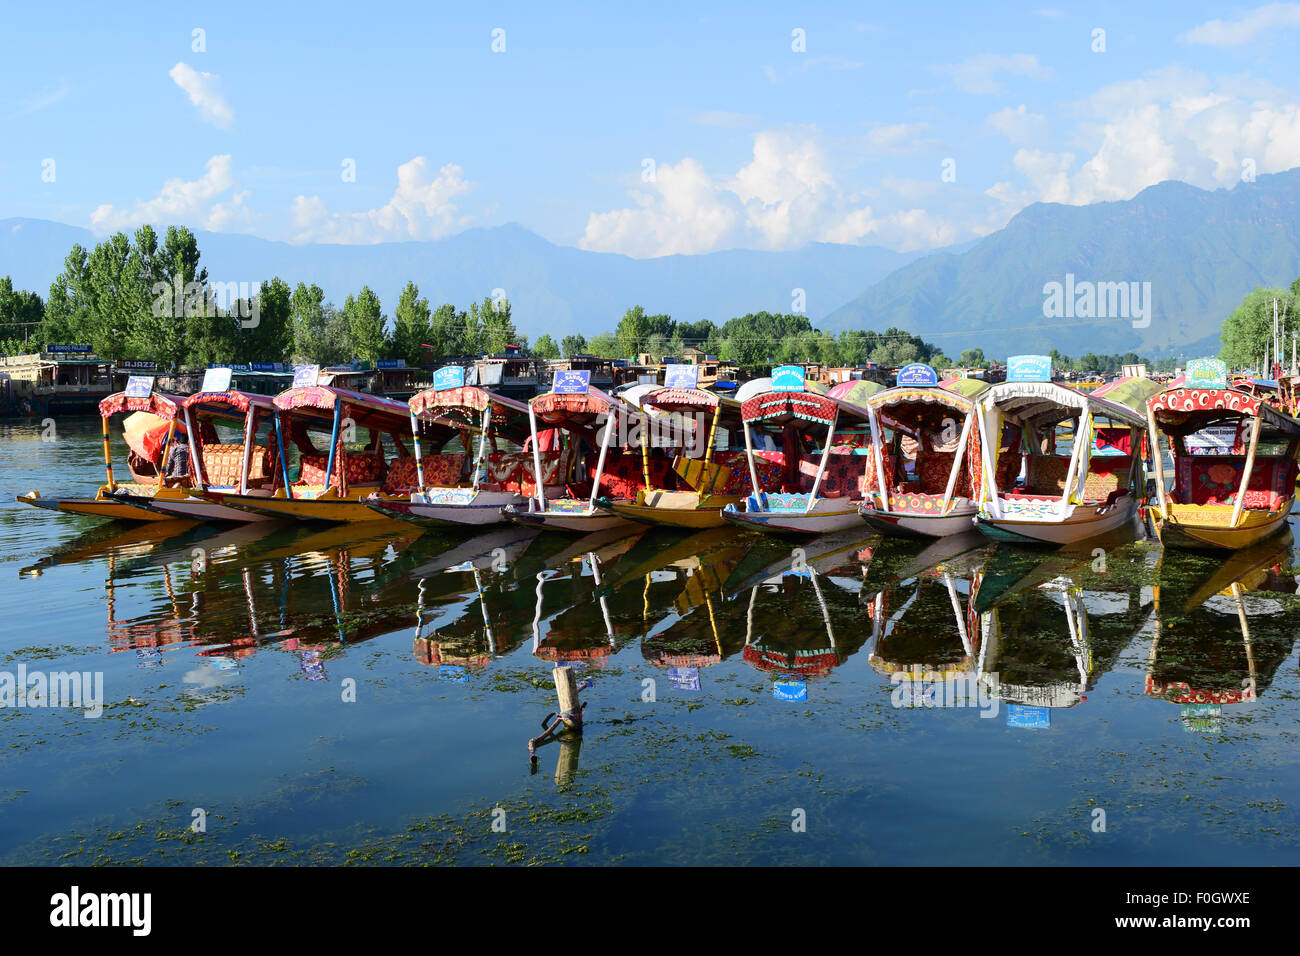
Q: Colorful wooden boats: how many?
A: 10